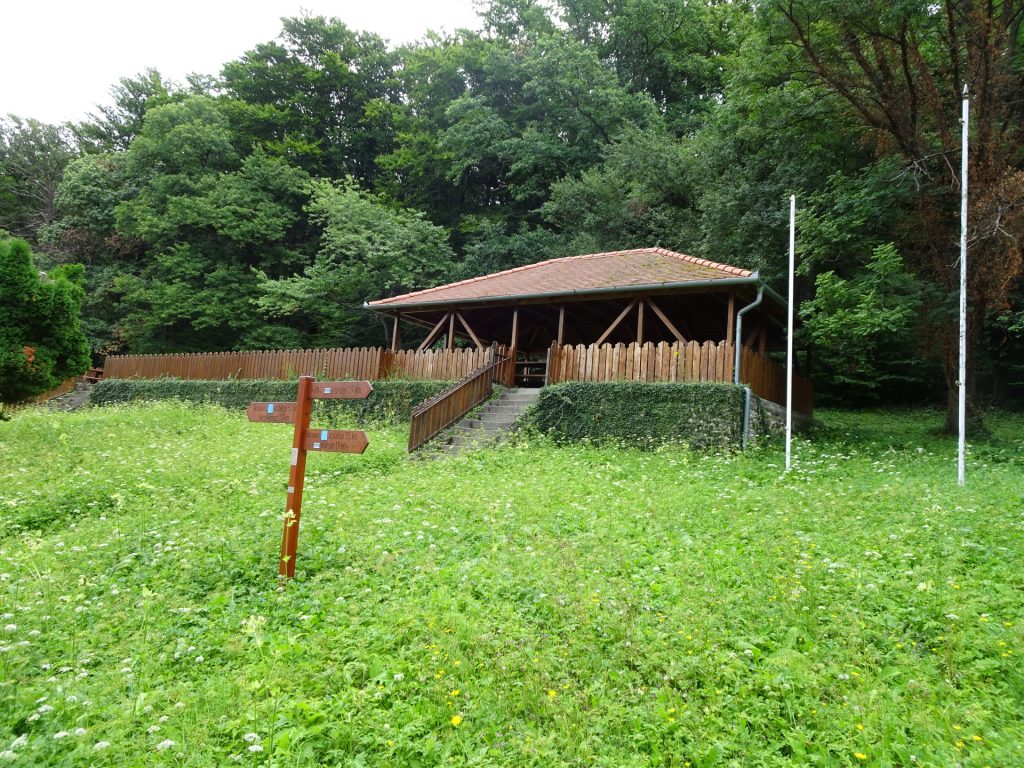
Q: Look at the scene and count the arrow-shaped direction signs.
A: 3